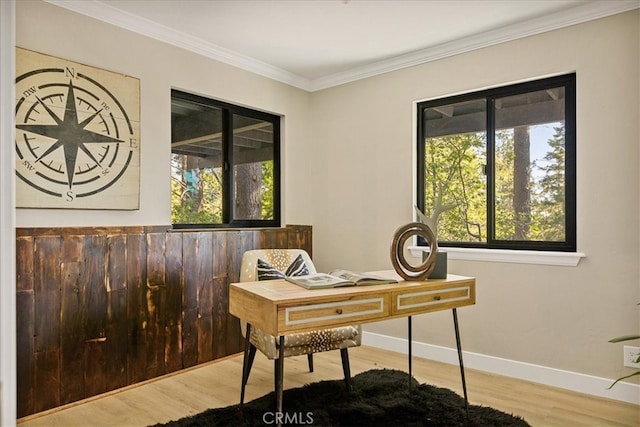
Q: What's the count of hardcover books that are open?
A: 1